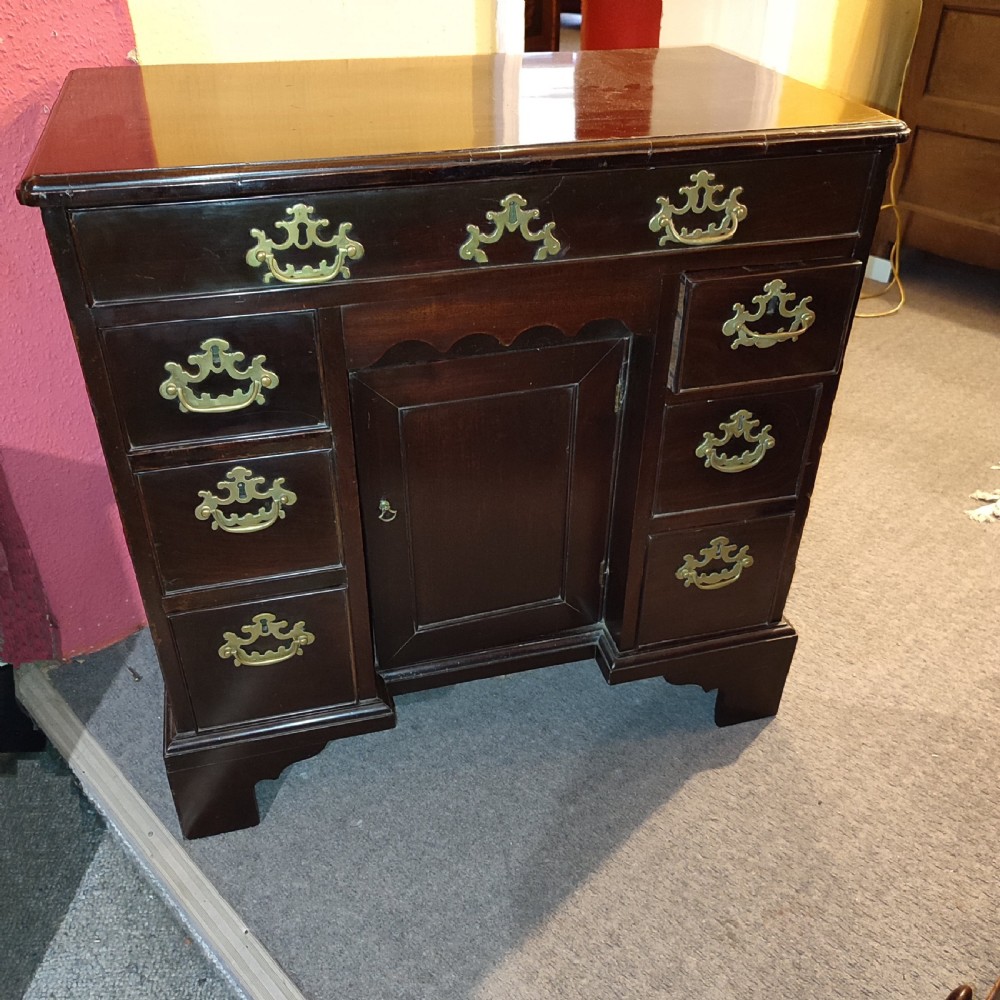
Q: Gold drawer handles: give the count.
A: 8